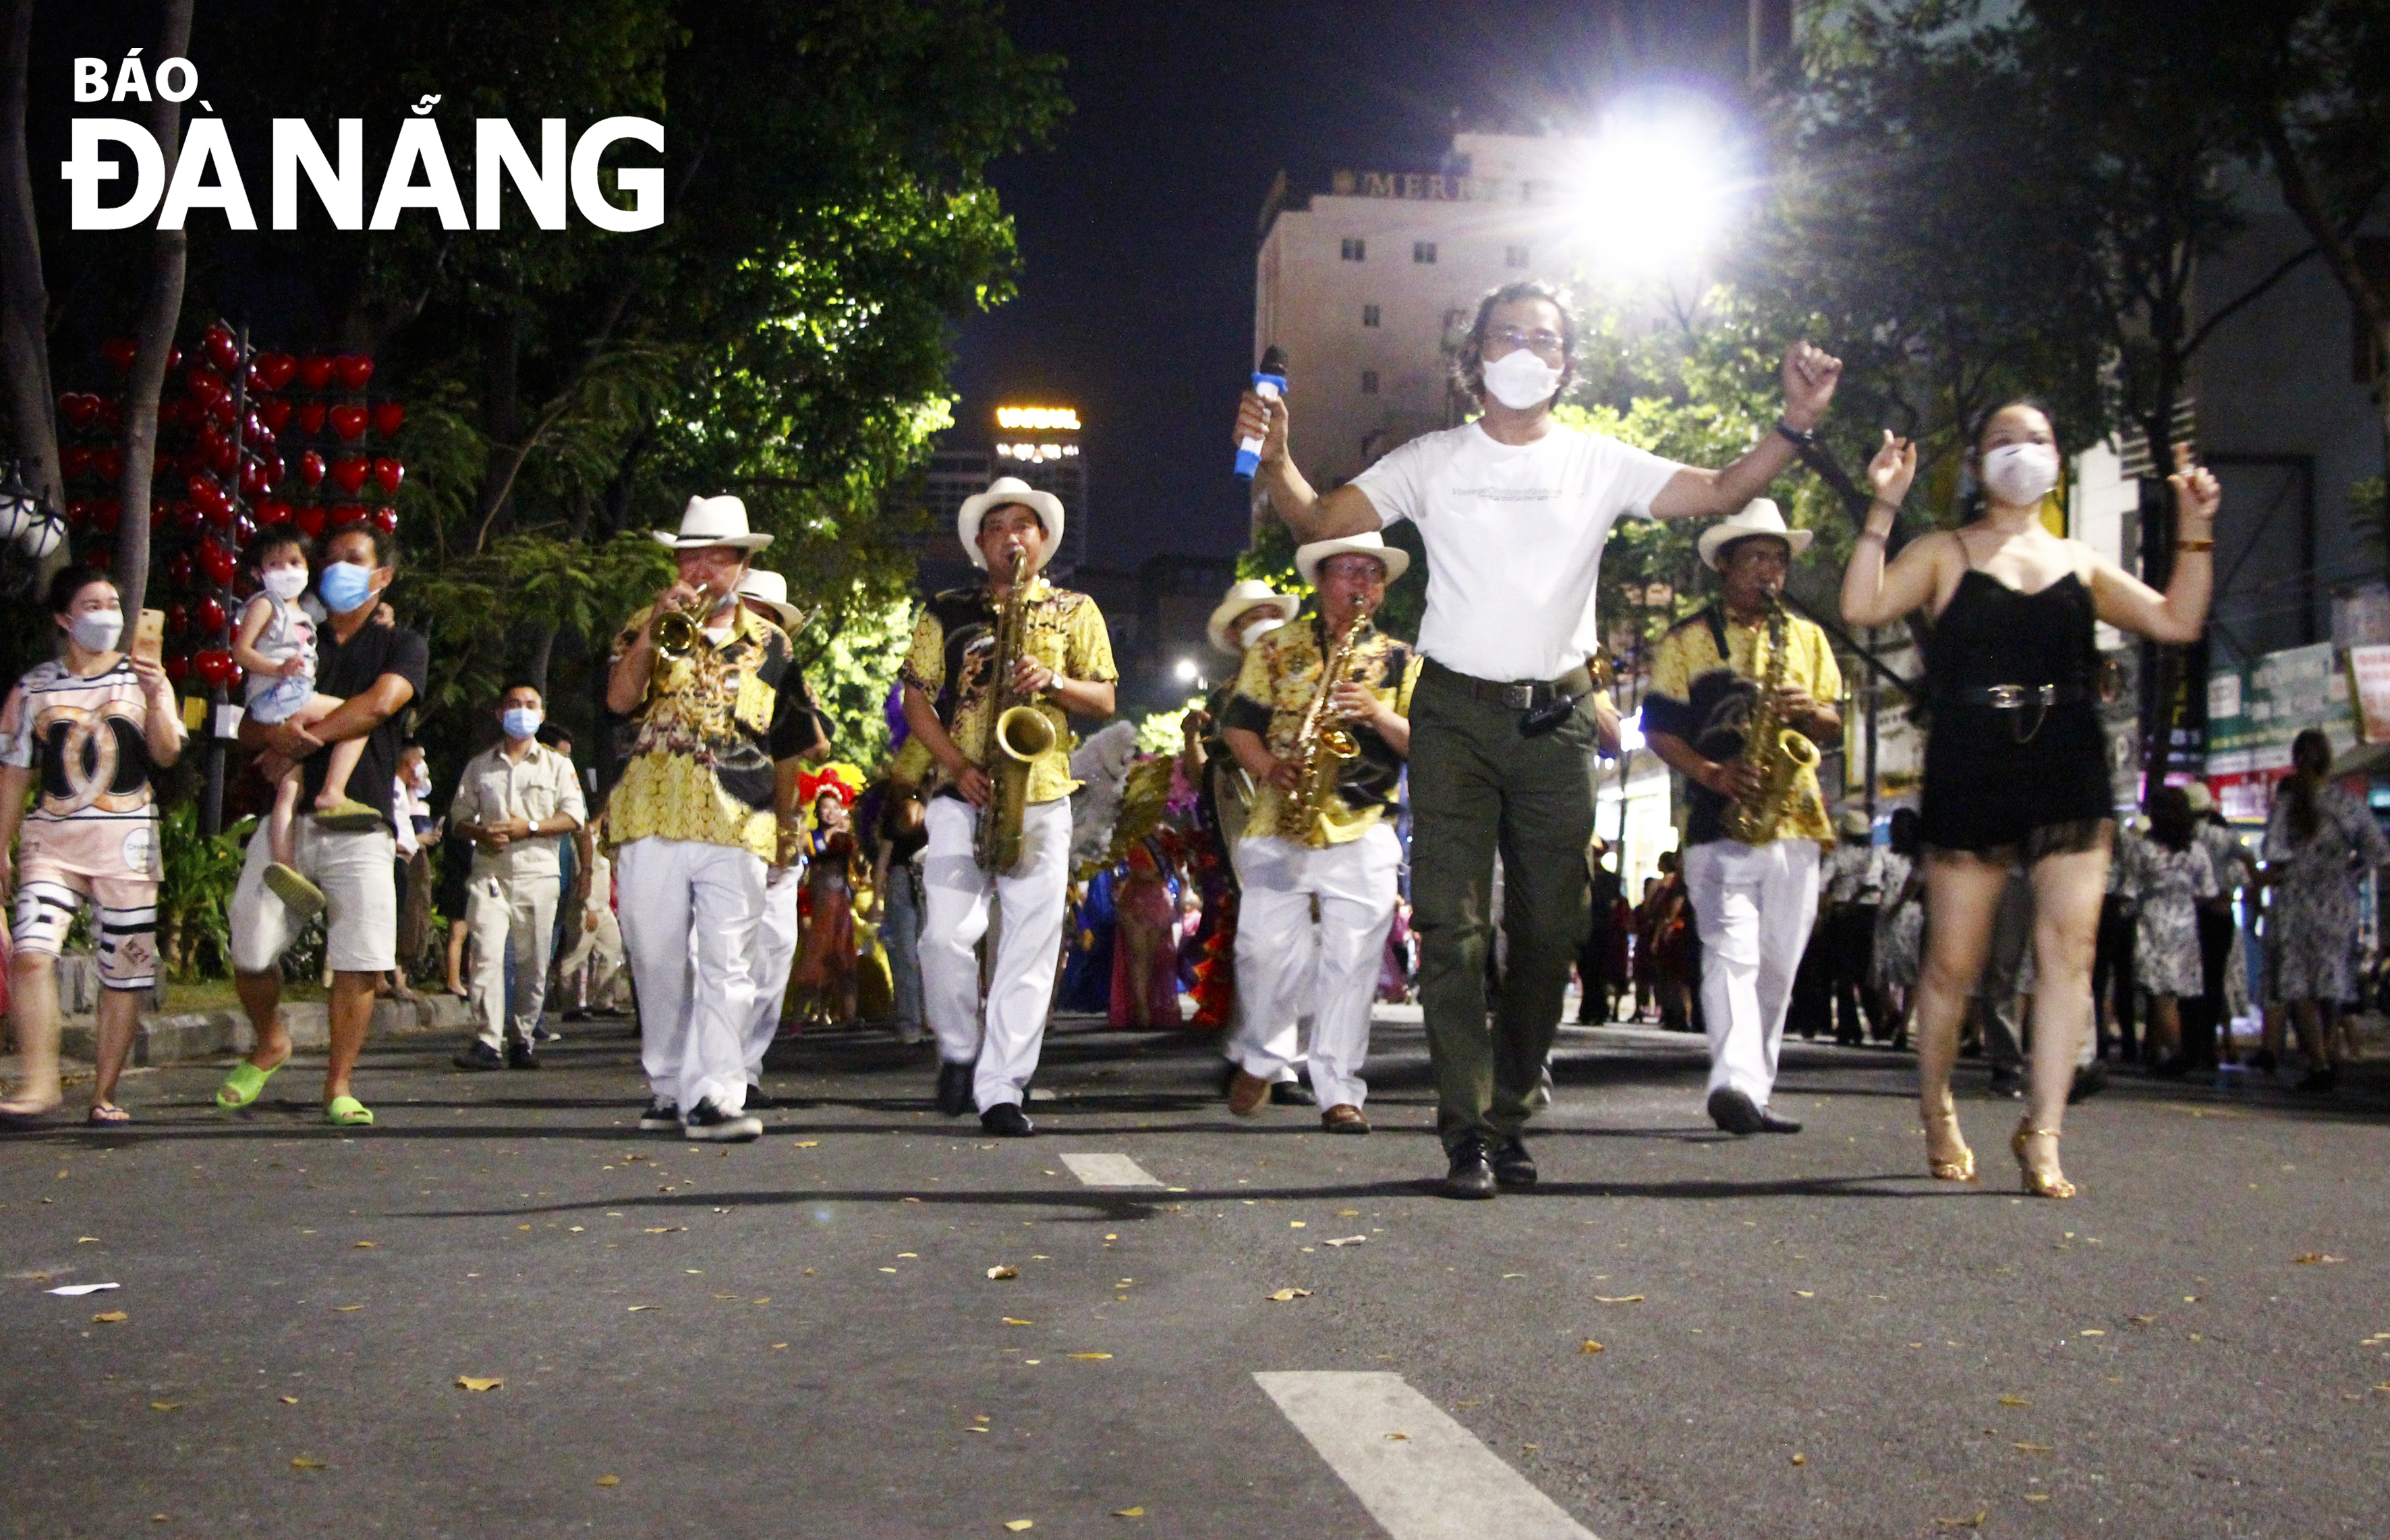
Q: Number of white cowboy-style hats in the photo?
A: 6